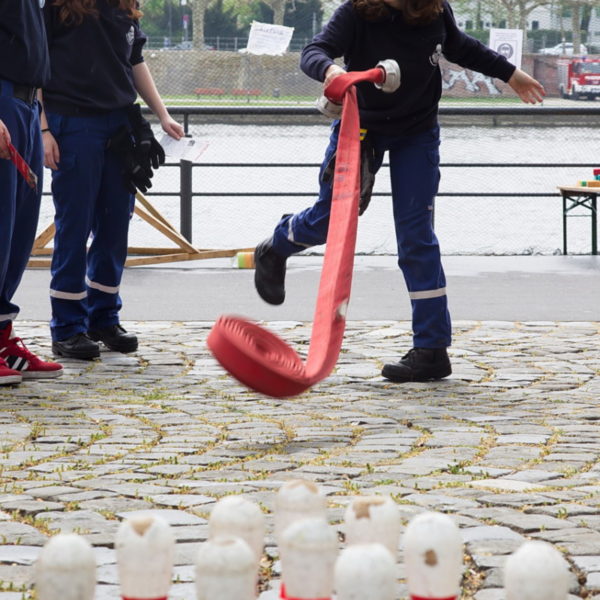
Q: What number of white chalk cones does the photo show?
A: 10